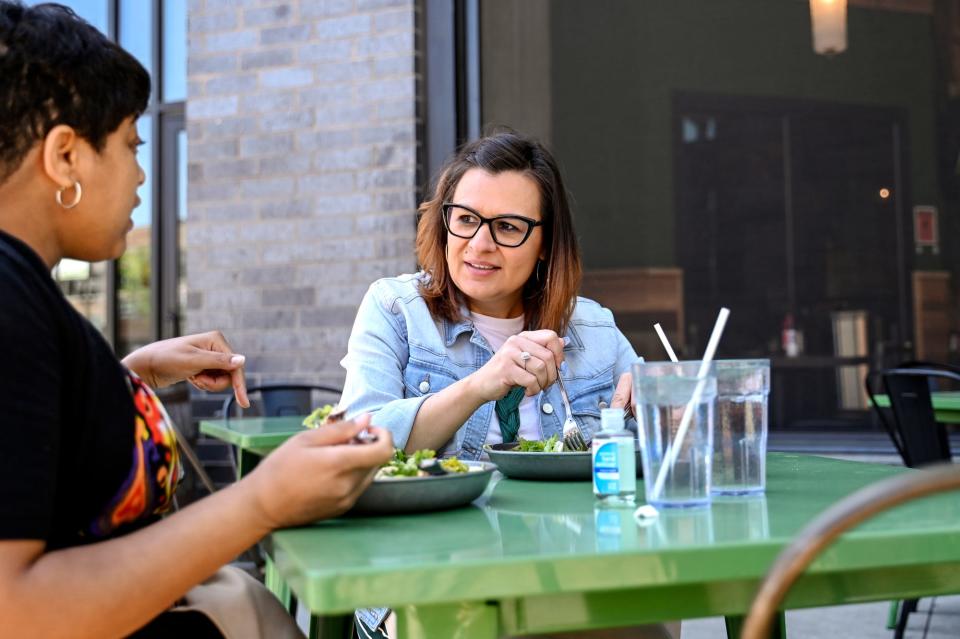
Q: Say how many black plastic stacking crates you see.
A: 0